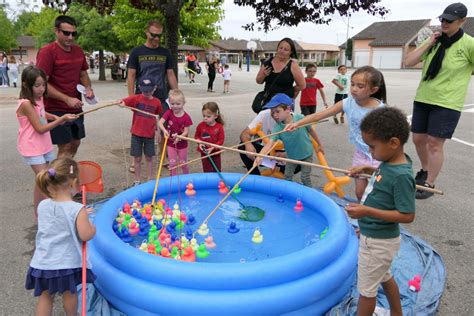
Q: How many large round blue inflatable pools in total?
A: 1